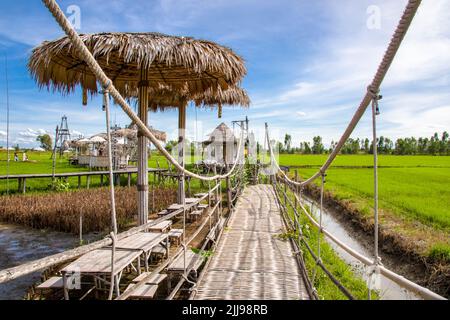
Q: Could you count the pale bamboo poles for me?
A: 2